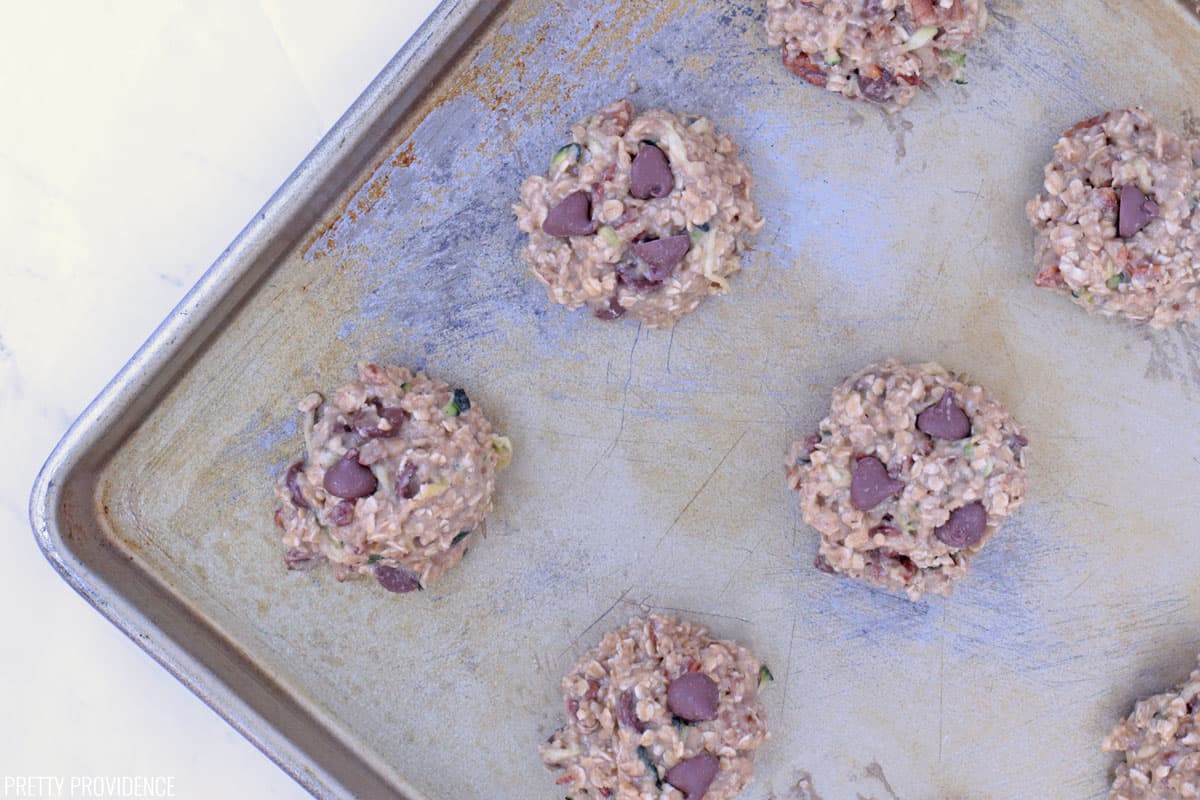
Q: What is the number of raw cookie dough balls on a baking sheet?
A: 7